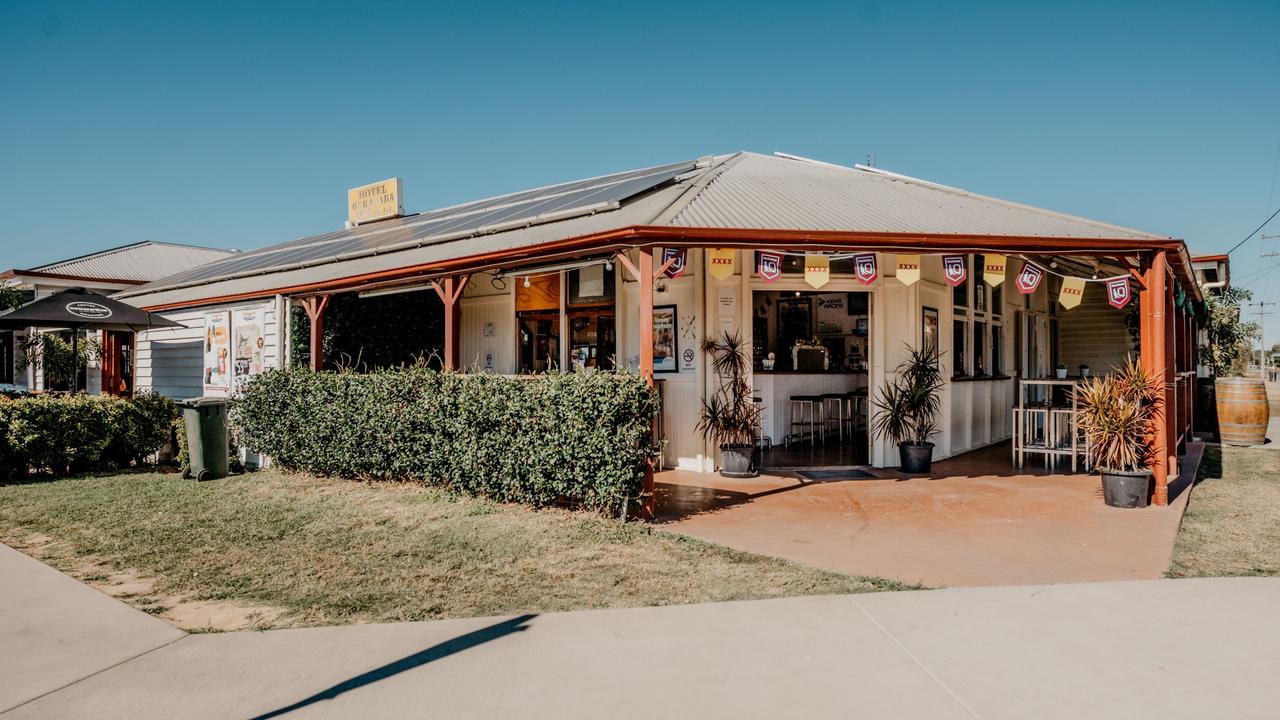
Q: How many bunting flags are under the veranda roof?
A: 11